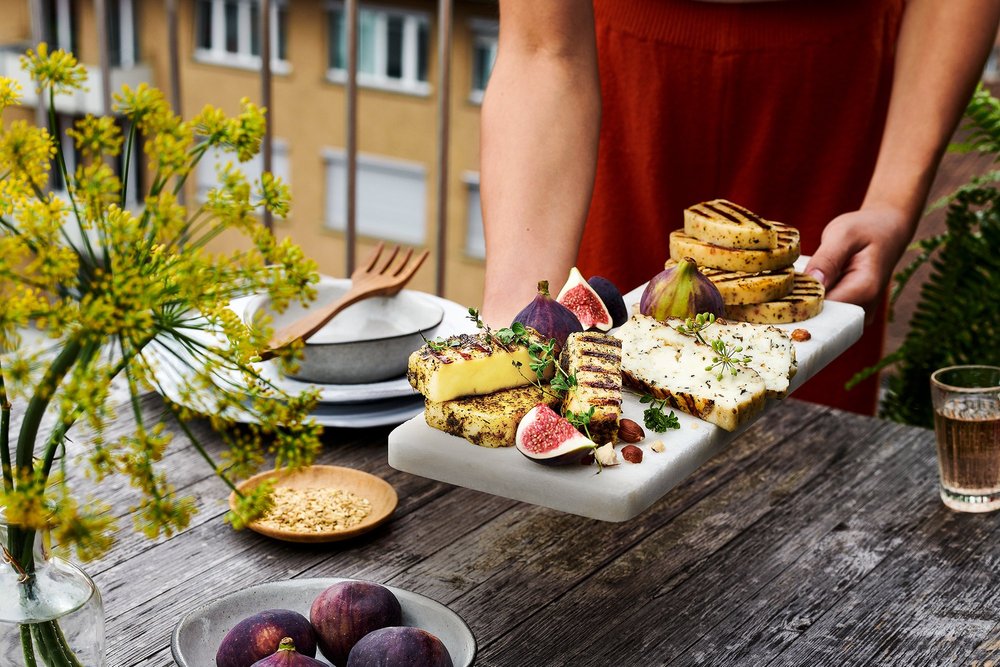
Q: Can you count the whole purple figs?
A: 6